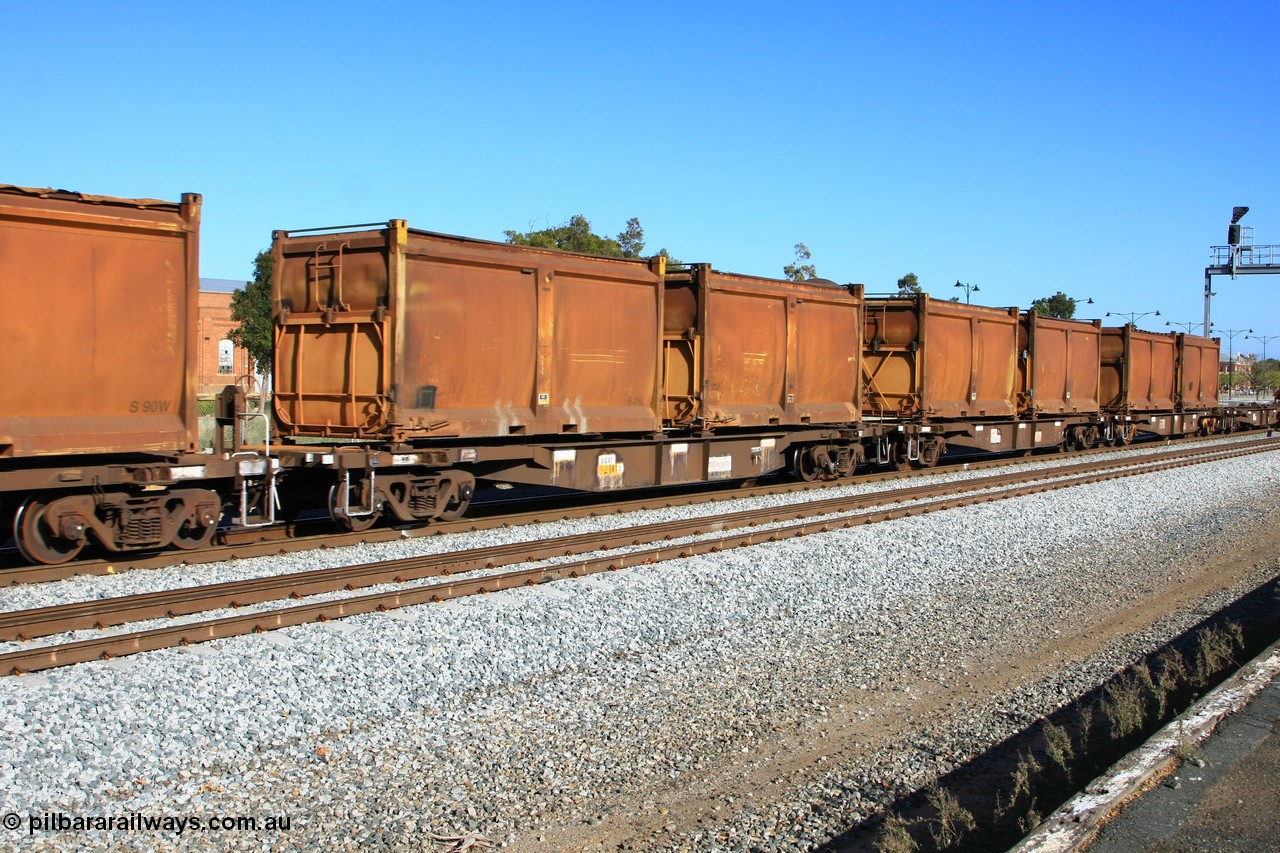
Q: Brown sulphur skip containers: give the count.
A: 7